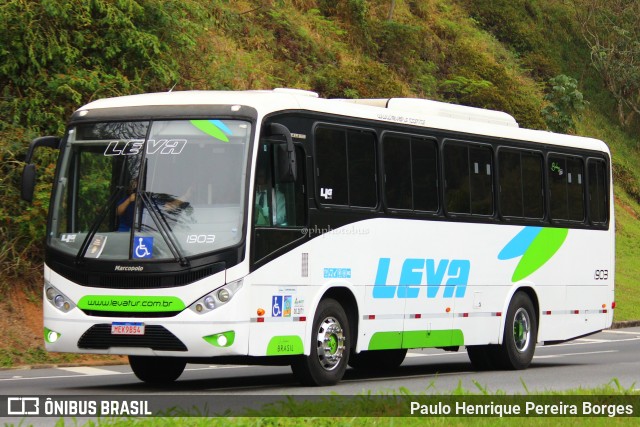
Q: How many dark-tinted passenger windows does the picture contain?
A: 6